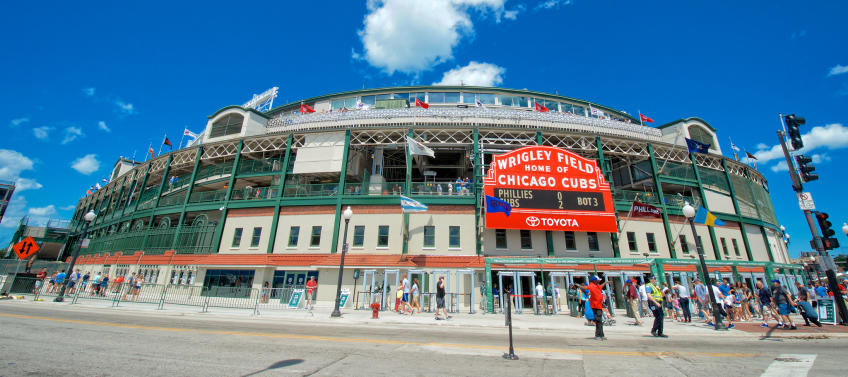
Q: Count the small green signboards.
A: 3